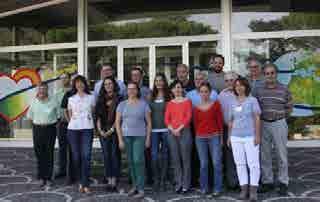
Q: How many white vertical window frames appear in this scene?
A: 5